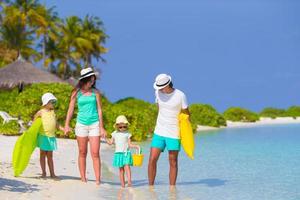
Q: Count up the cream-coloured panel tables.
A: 0